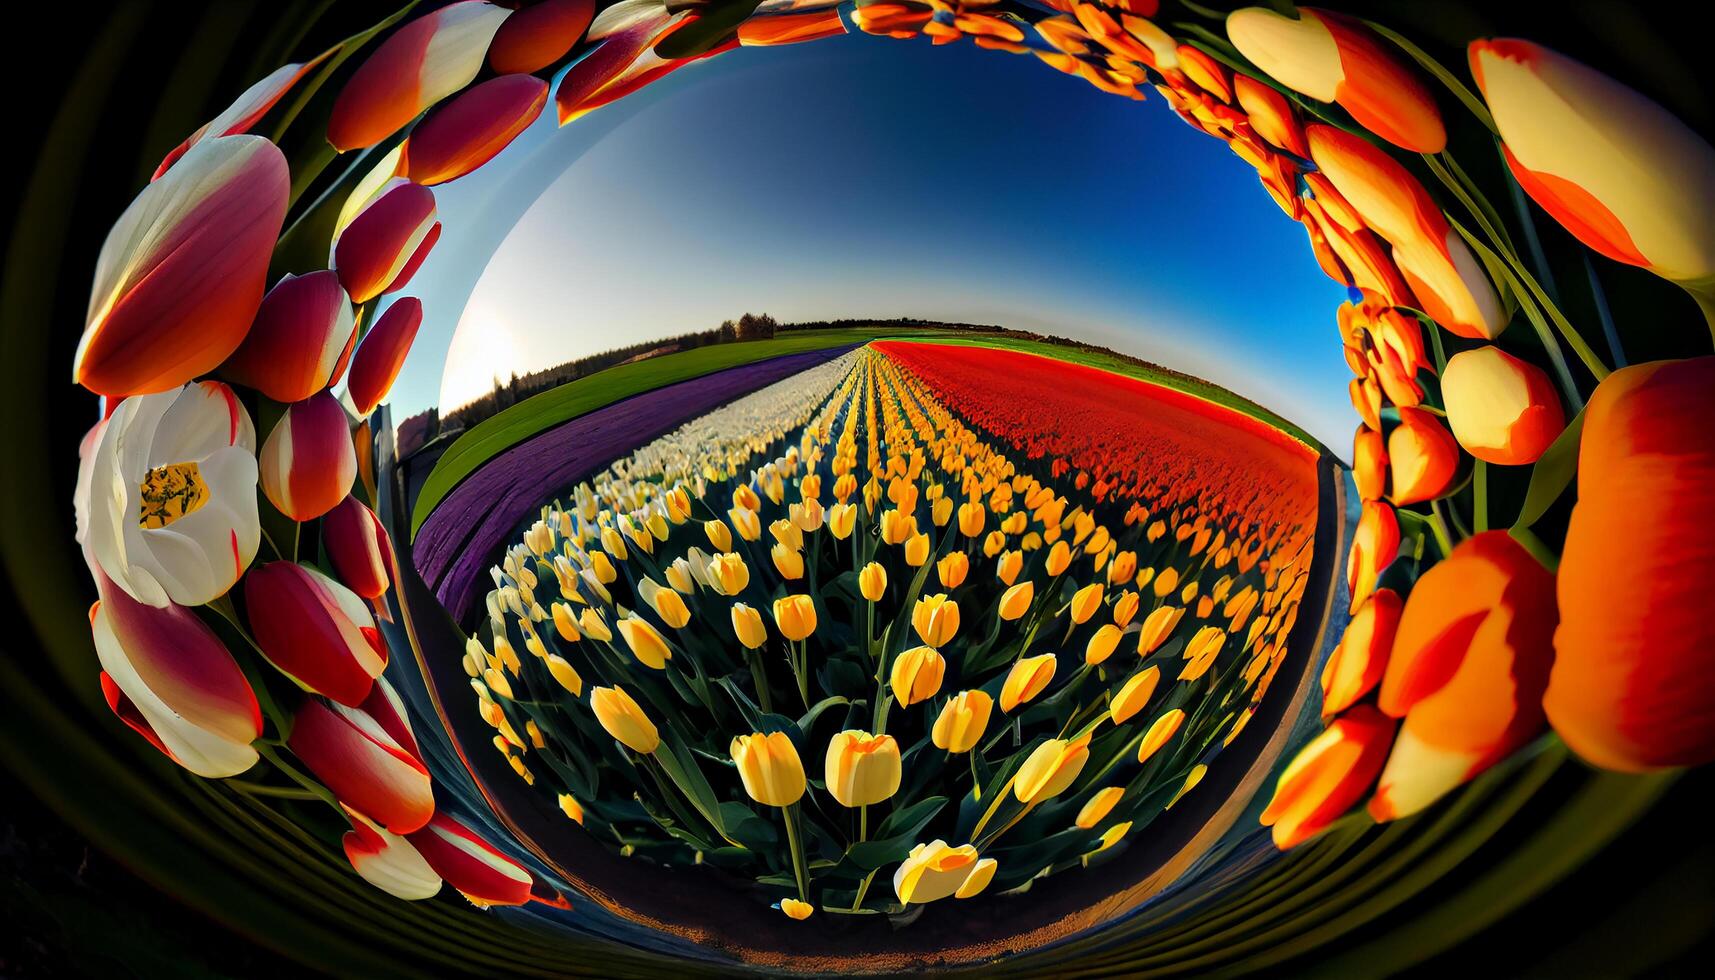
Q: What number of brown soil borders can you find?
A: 1